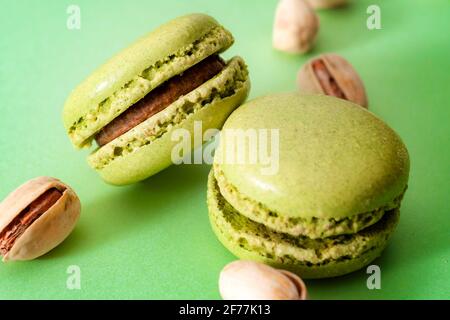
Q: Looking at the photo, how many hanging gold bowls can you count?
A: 0